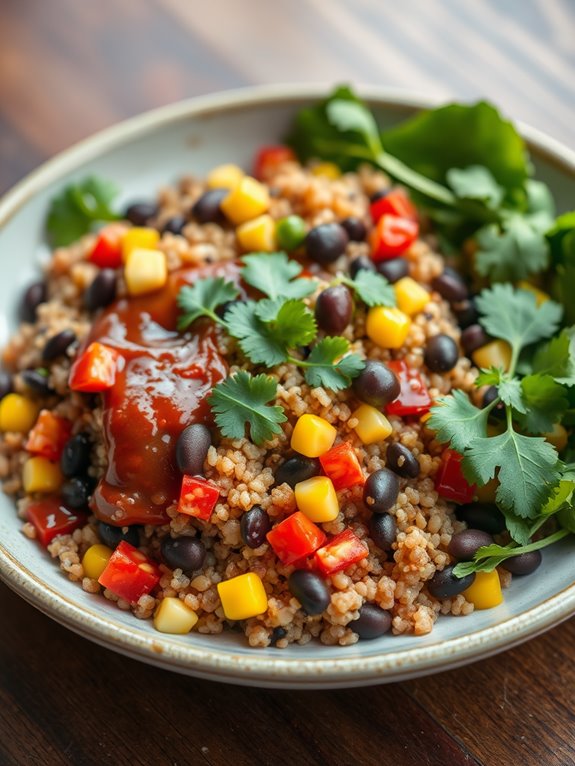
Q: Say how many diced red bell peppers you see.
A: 14